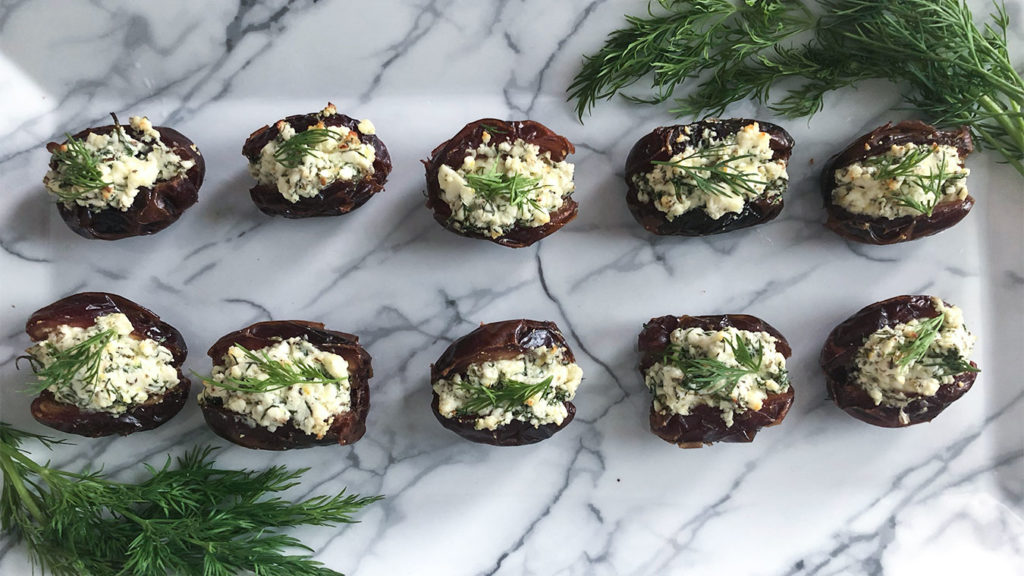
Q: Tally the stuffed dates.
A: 10